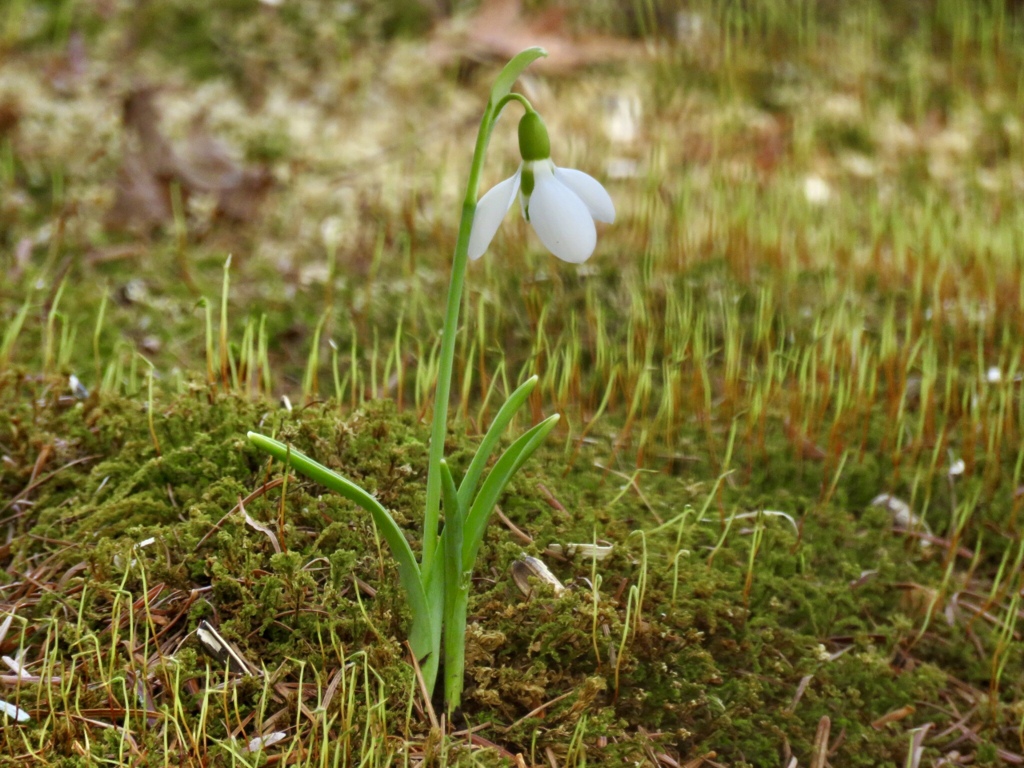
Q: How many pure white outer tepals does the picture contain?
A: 3